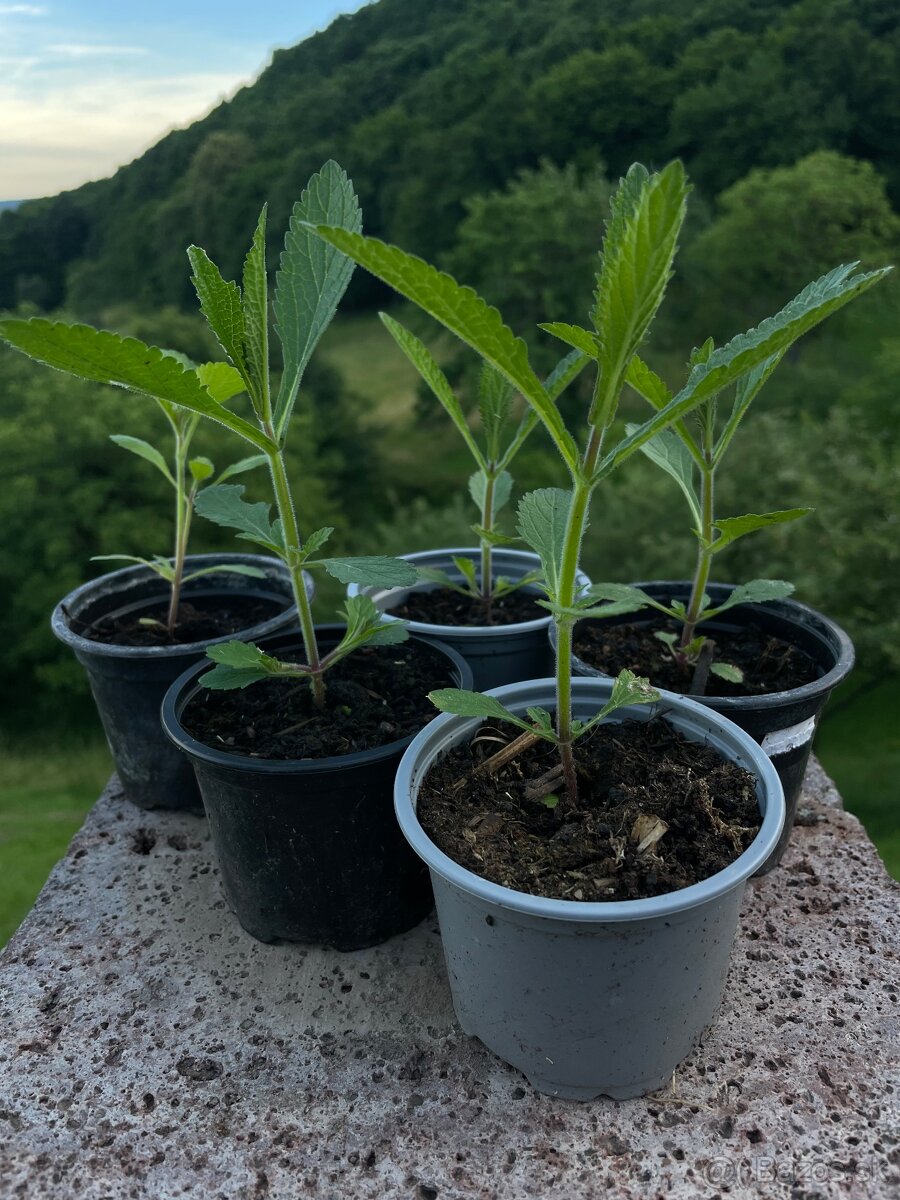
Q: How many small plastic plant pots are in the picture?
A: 5